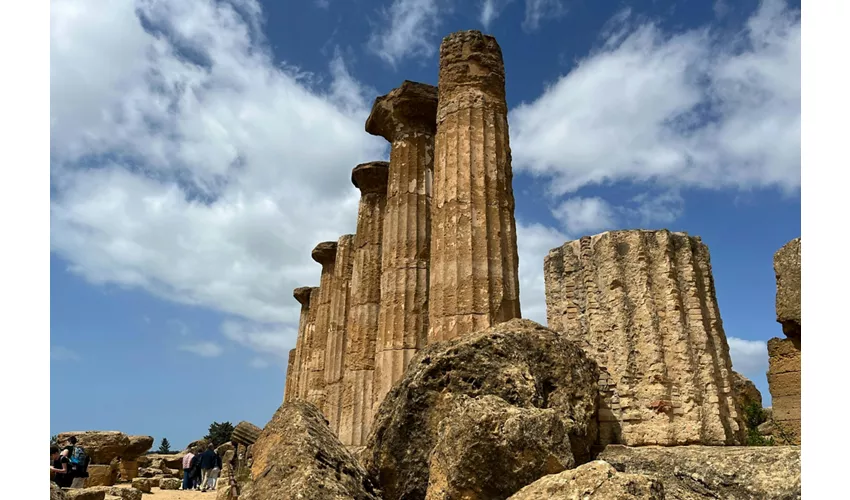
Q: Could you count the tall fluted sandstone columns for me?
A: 8